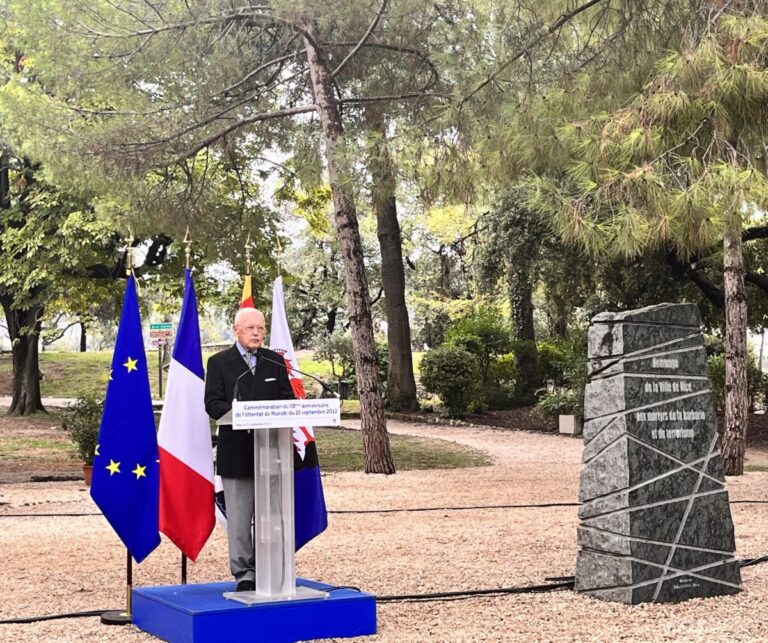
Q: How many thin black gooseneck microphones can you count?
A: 2